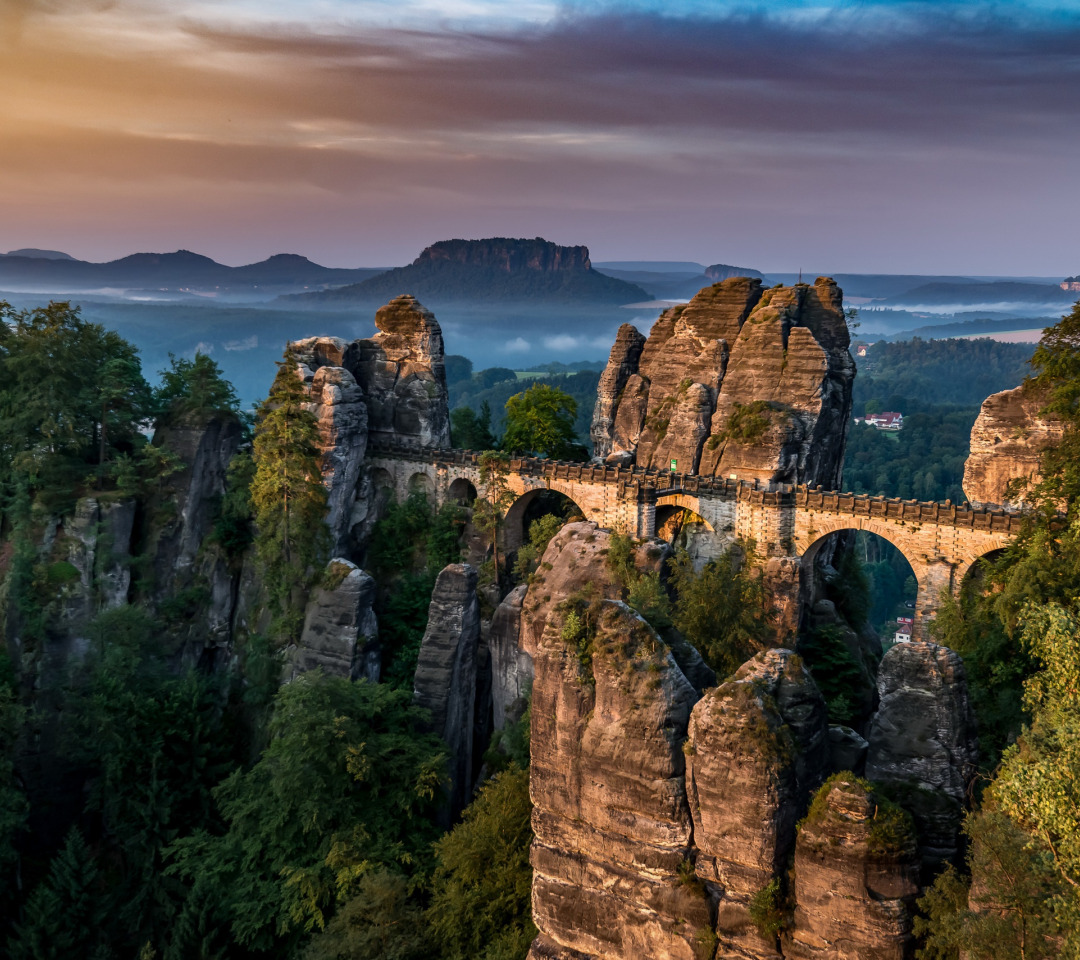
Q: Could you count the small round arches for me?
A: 3